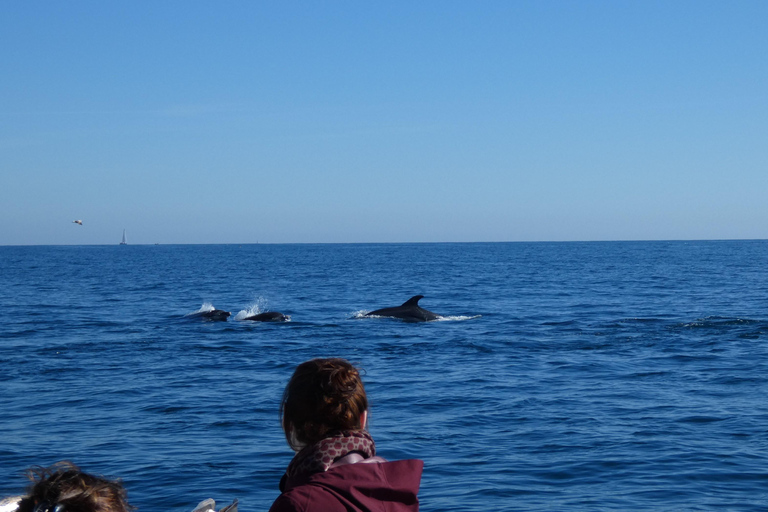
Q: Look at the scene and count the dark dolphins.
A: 3